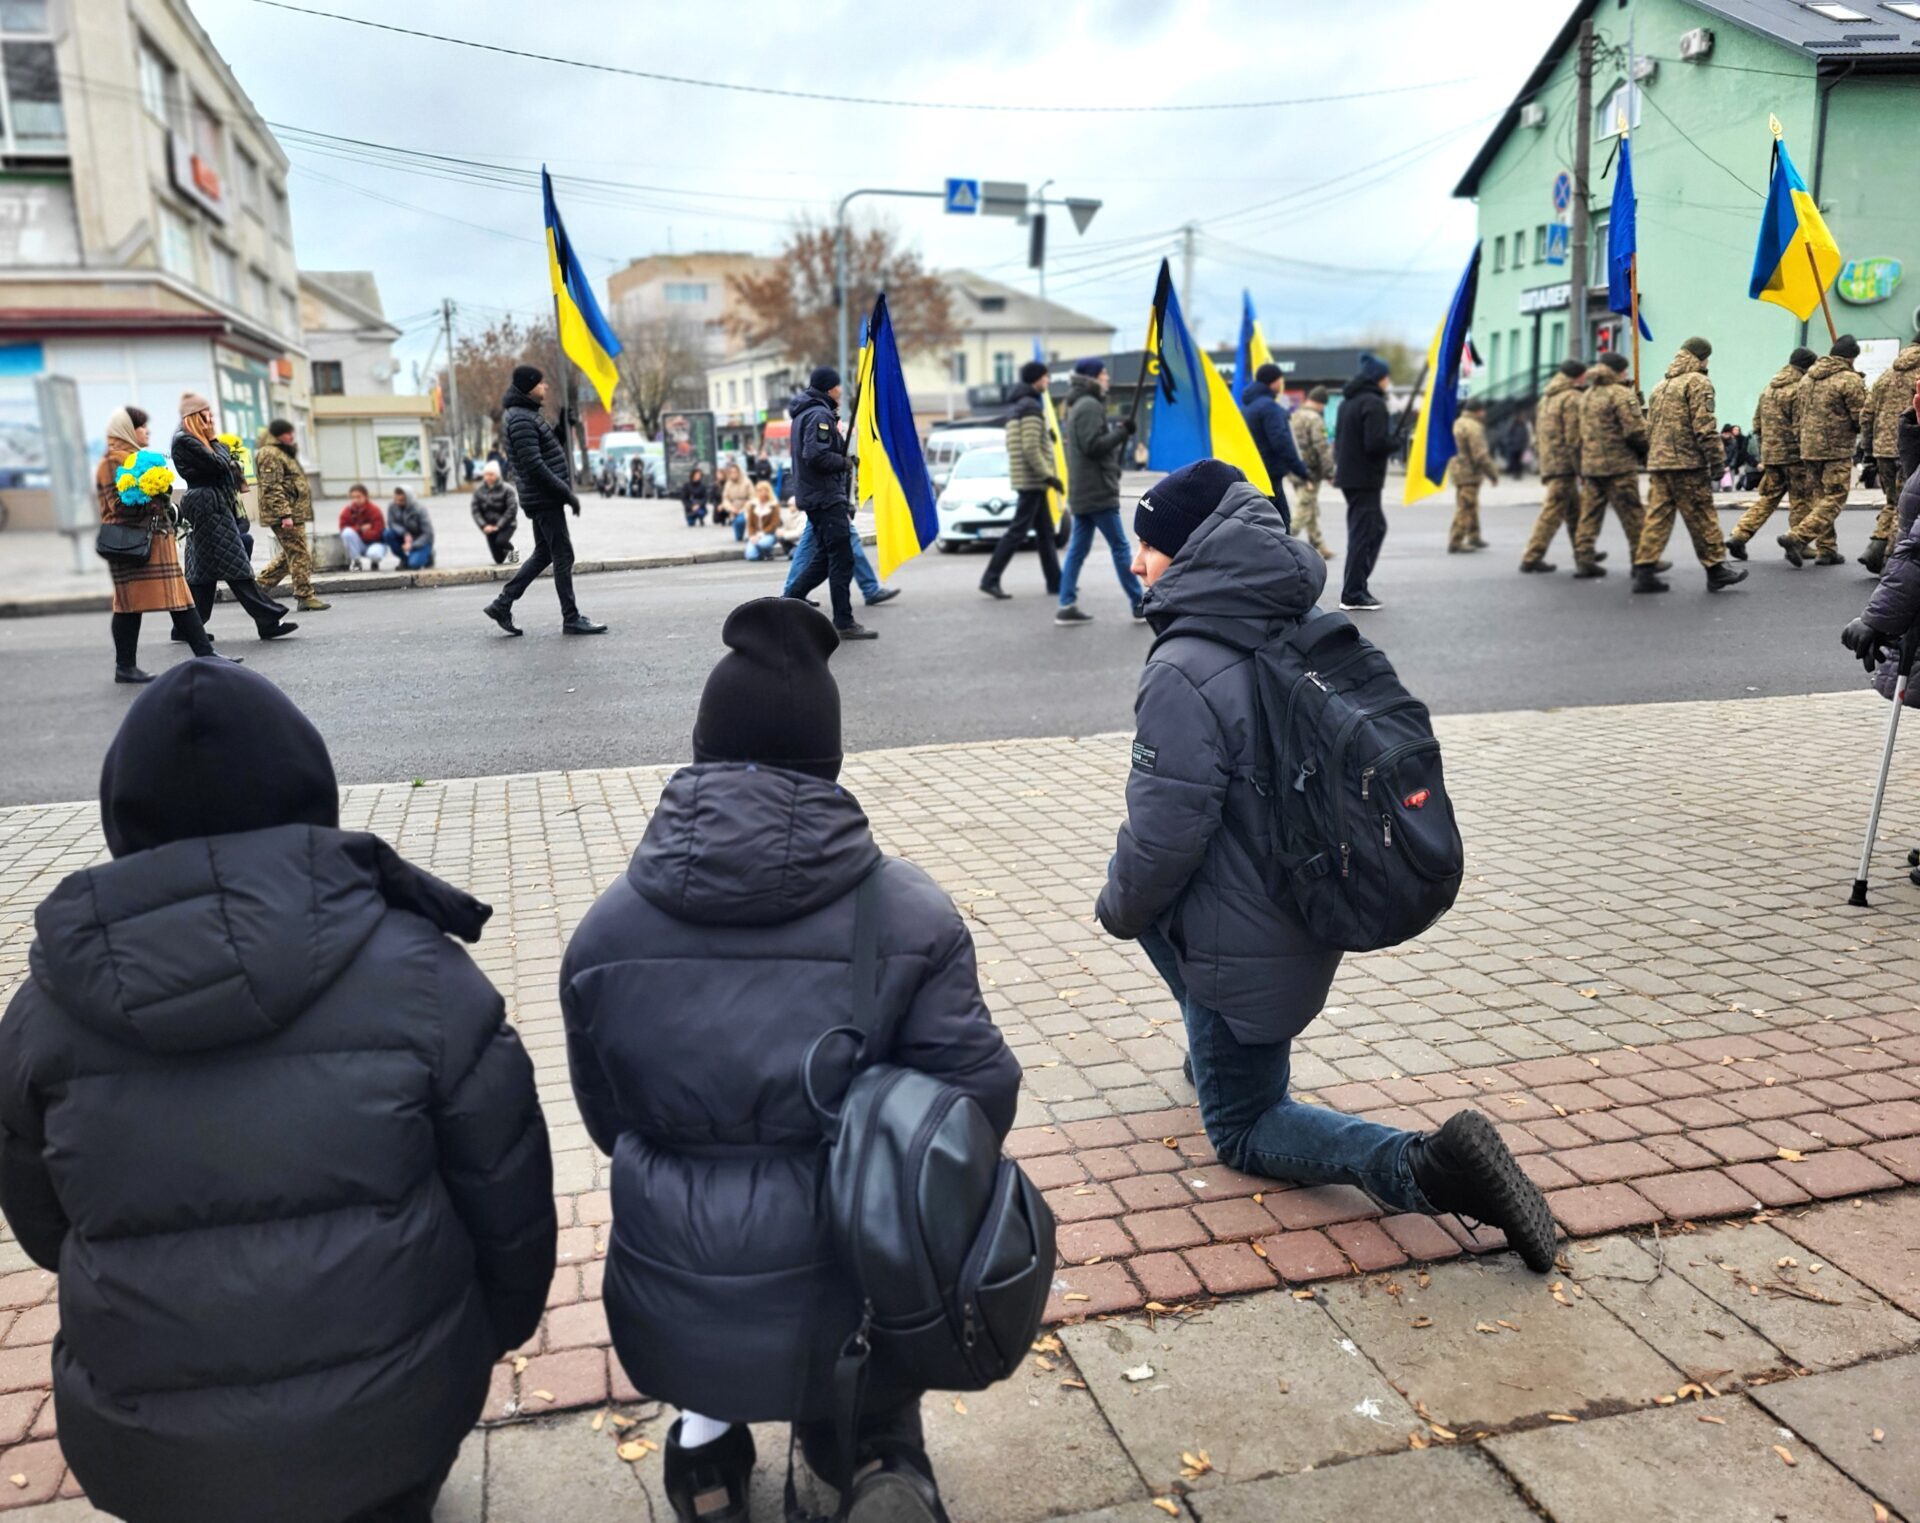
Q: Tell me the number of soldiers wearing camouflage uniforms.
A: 9